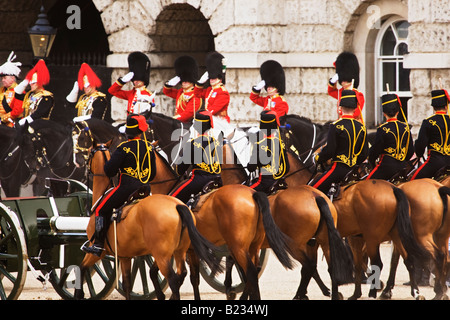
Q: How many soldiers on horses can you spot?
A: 14